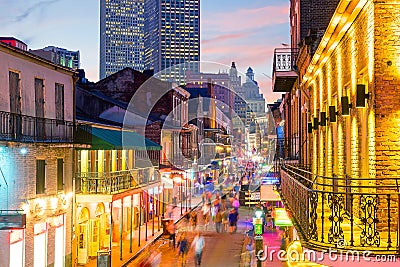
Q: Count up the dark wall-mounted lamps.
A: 6